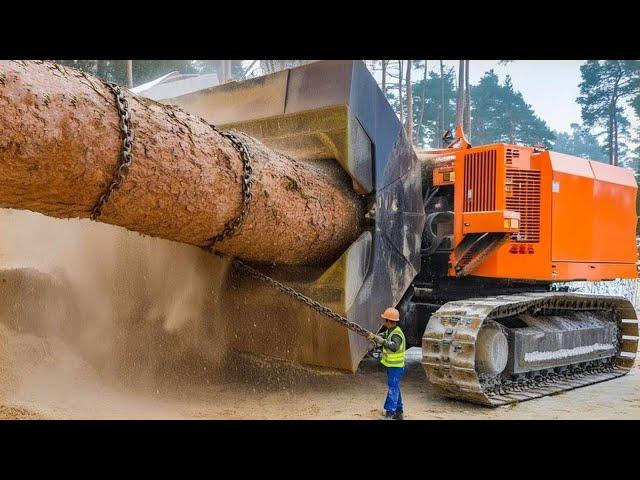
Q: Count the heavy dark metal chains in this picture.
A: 3